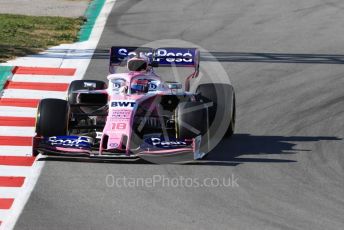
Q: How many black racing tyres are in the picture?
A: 4